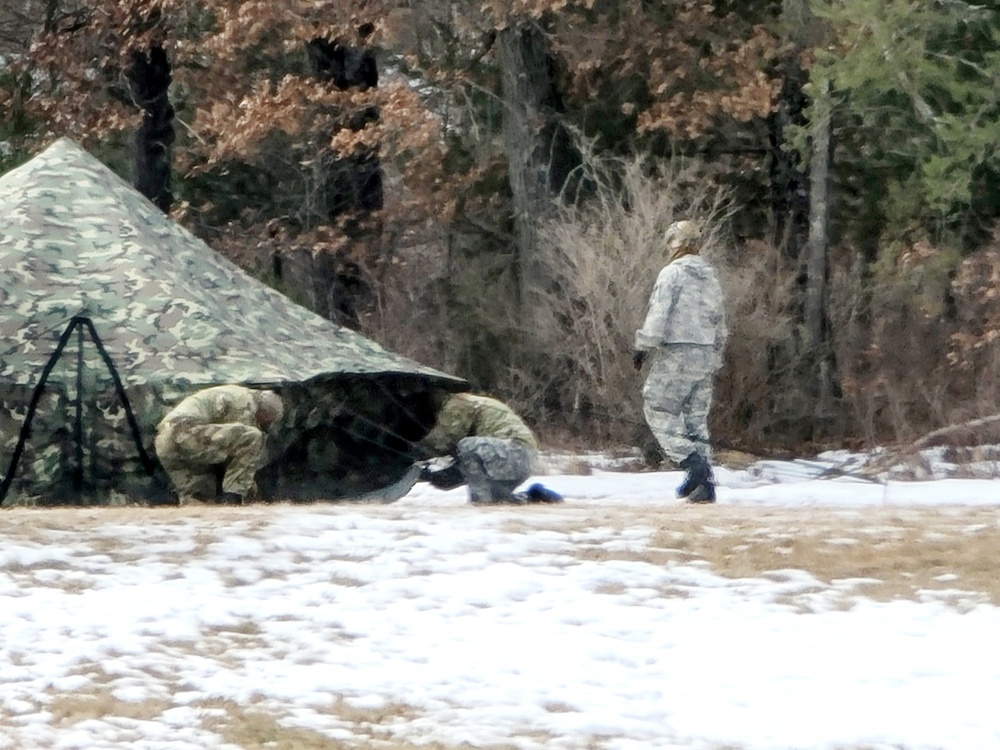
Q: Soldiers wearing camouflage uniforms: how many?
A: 3